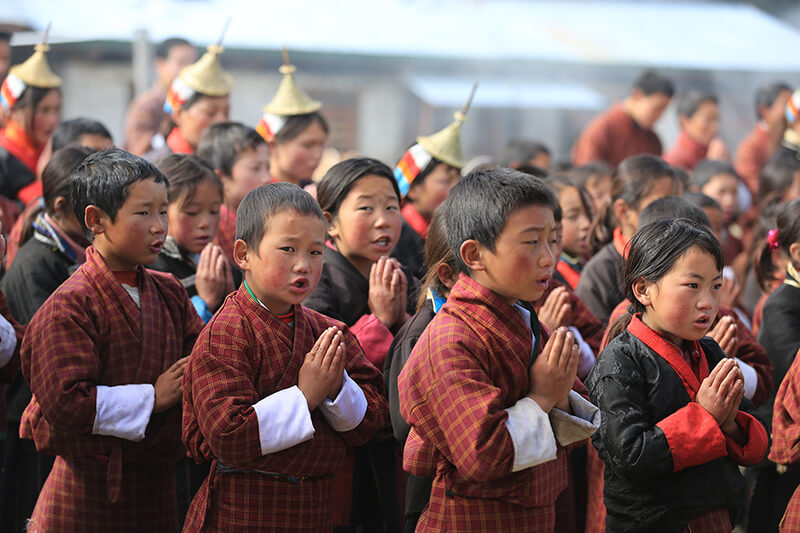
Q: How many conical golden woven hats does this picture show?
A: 4